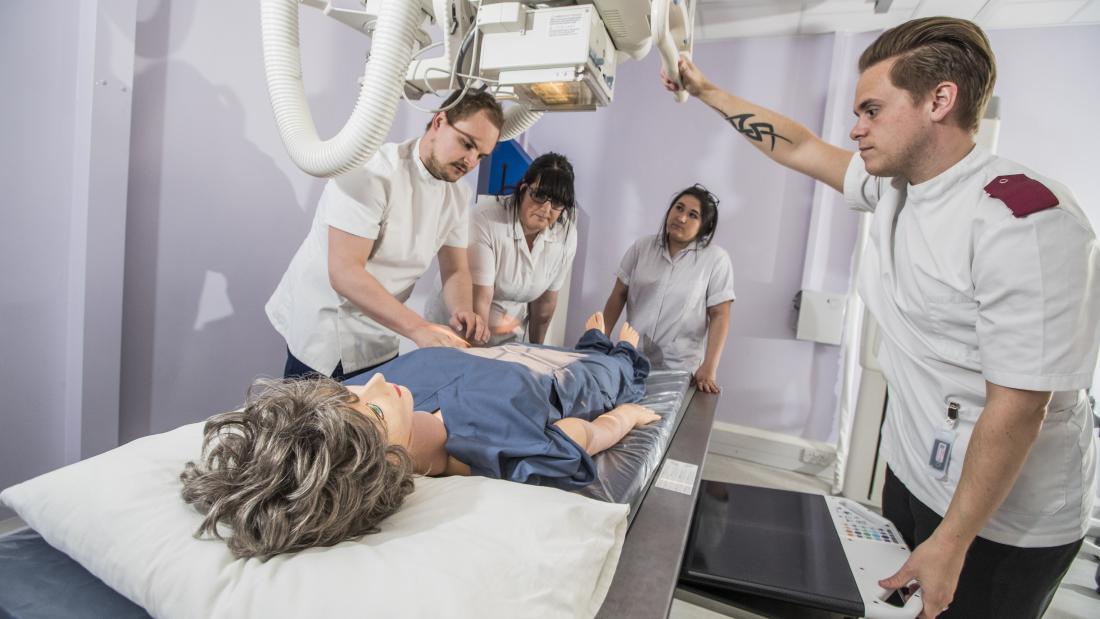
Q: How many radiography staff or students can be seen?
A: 4